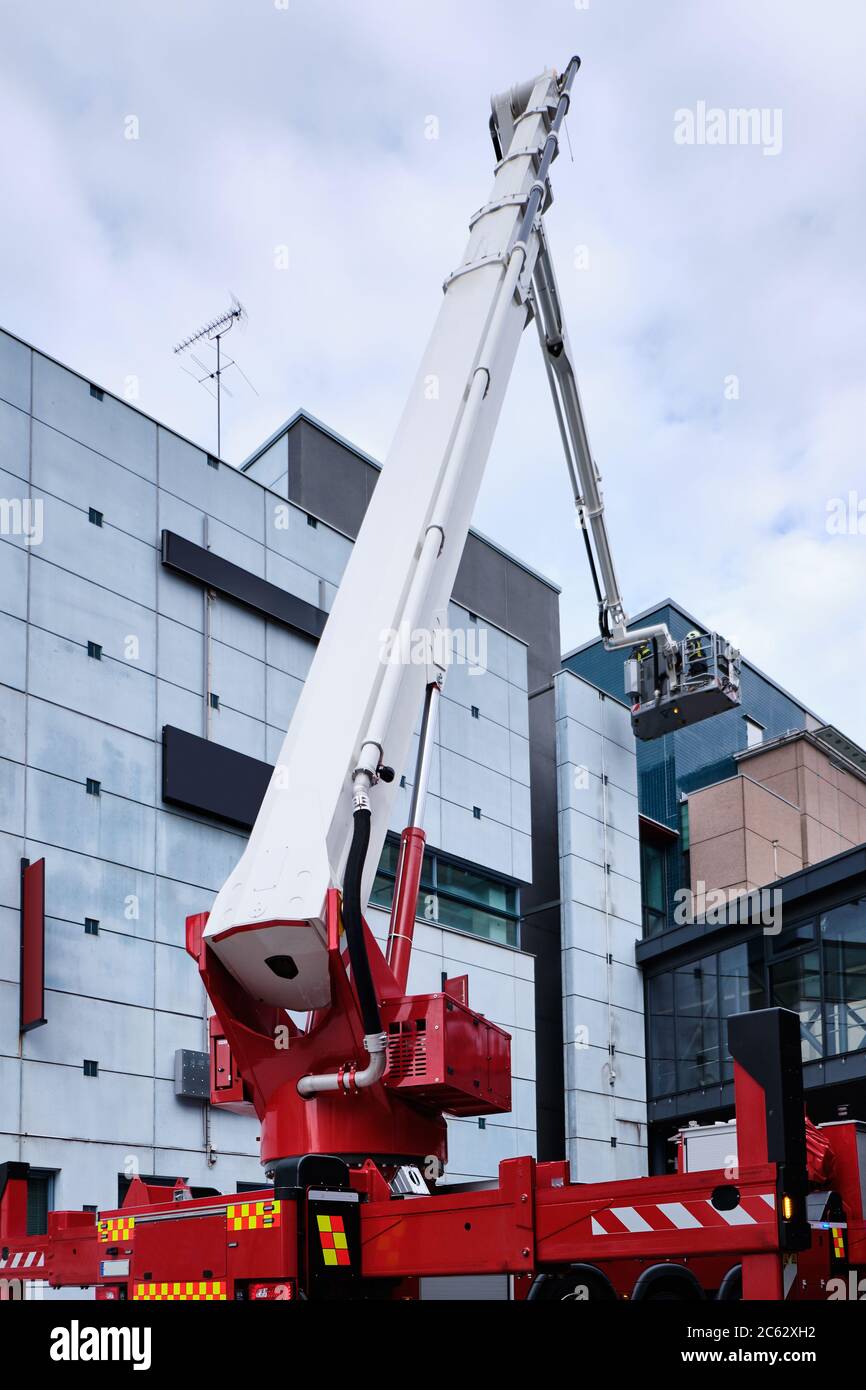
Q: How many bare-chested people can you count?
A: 0